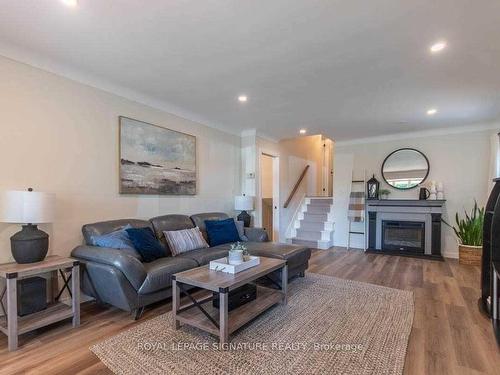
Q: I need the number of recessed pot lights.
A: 5